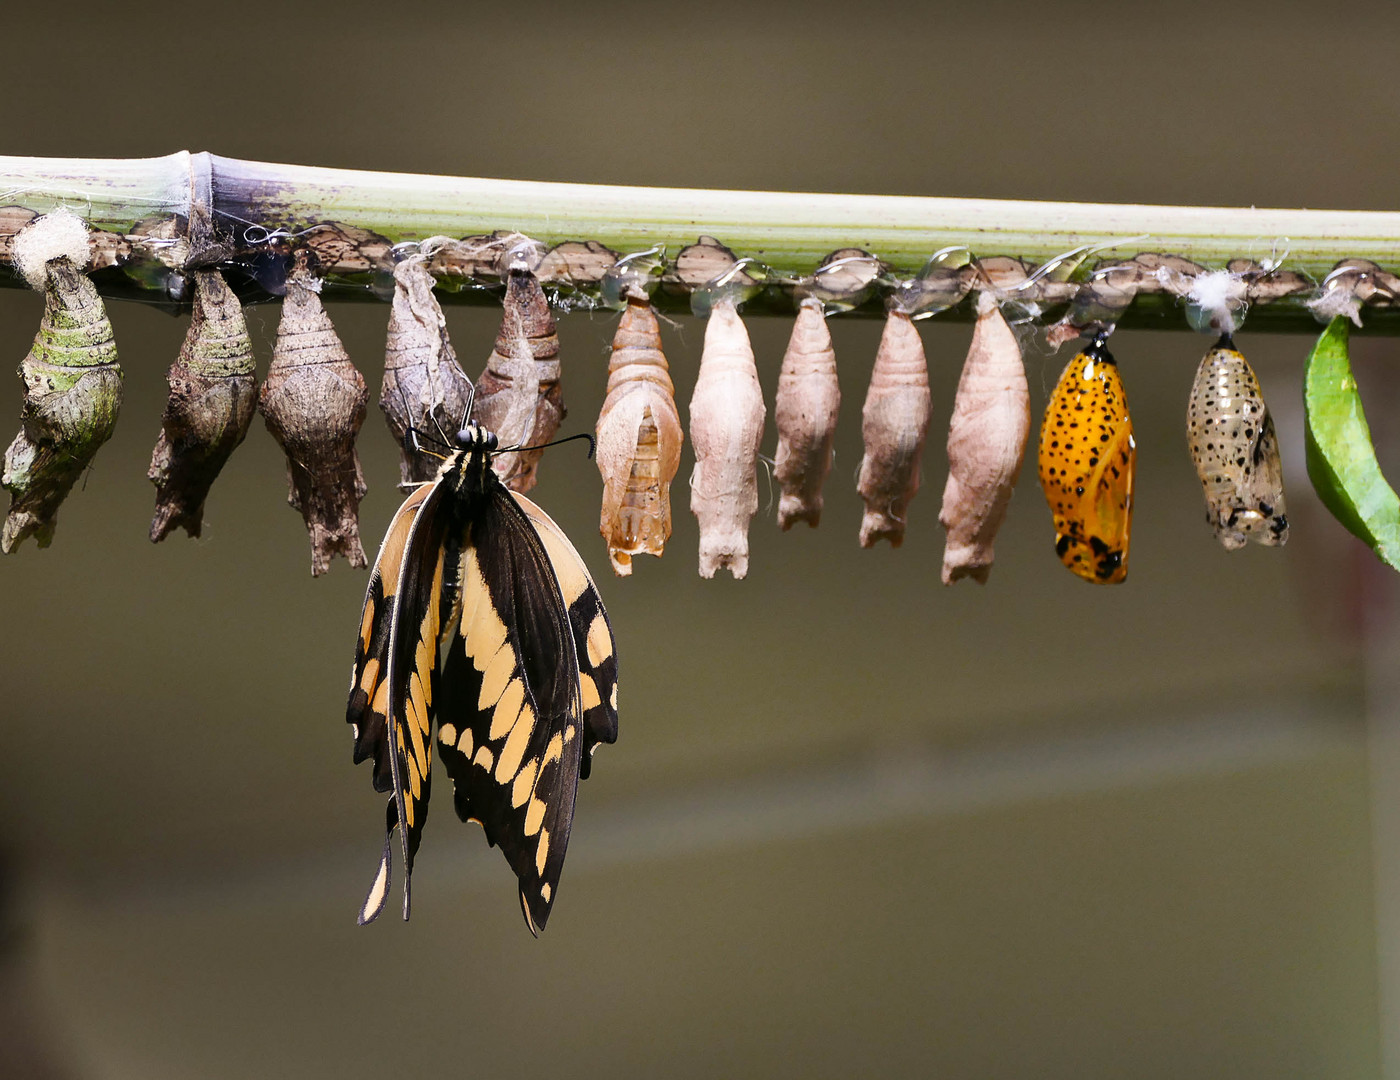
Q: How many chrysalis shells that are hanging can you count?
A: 13